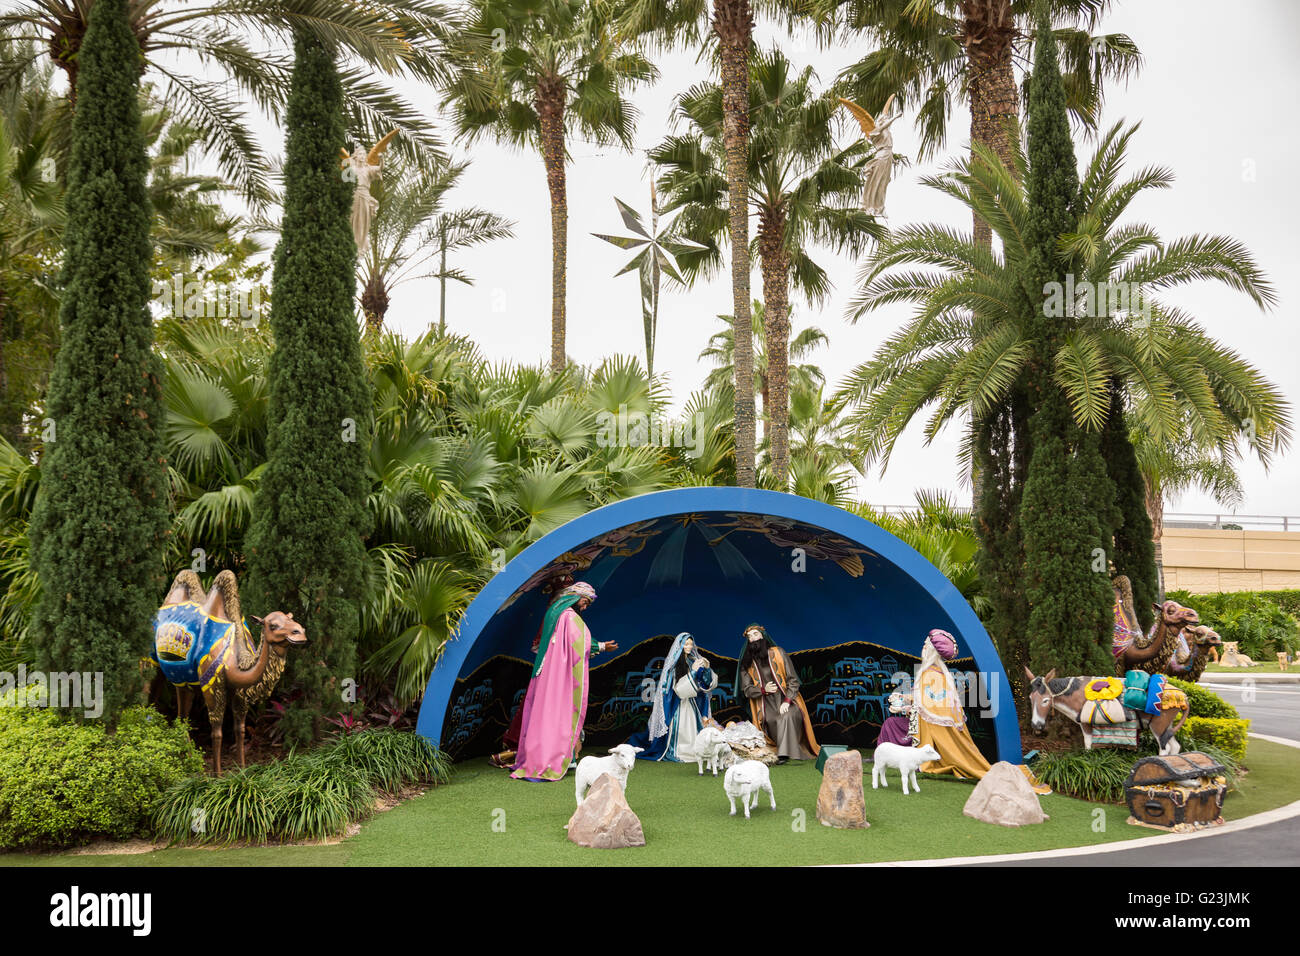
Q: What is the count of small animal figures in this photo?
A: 4